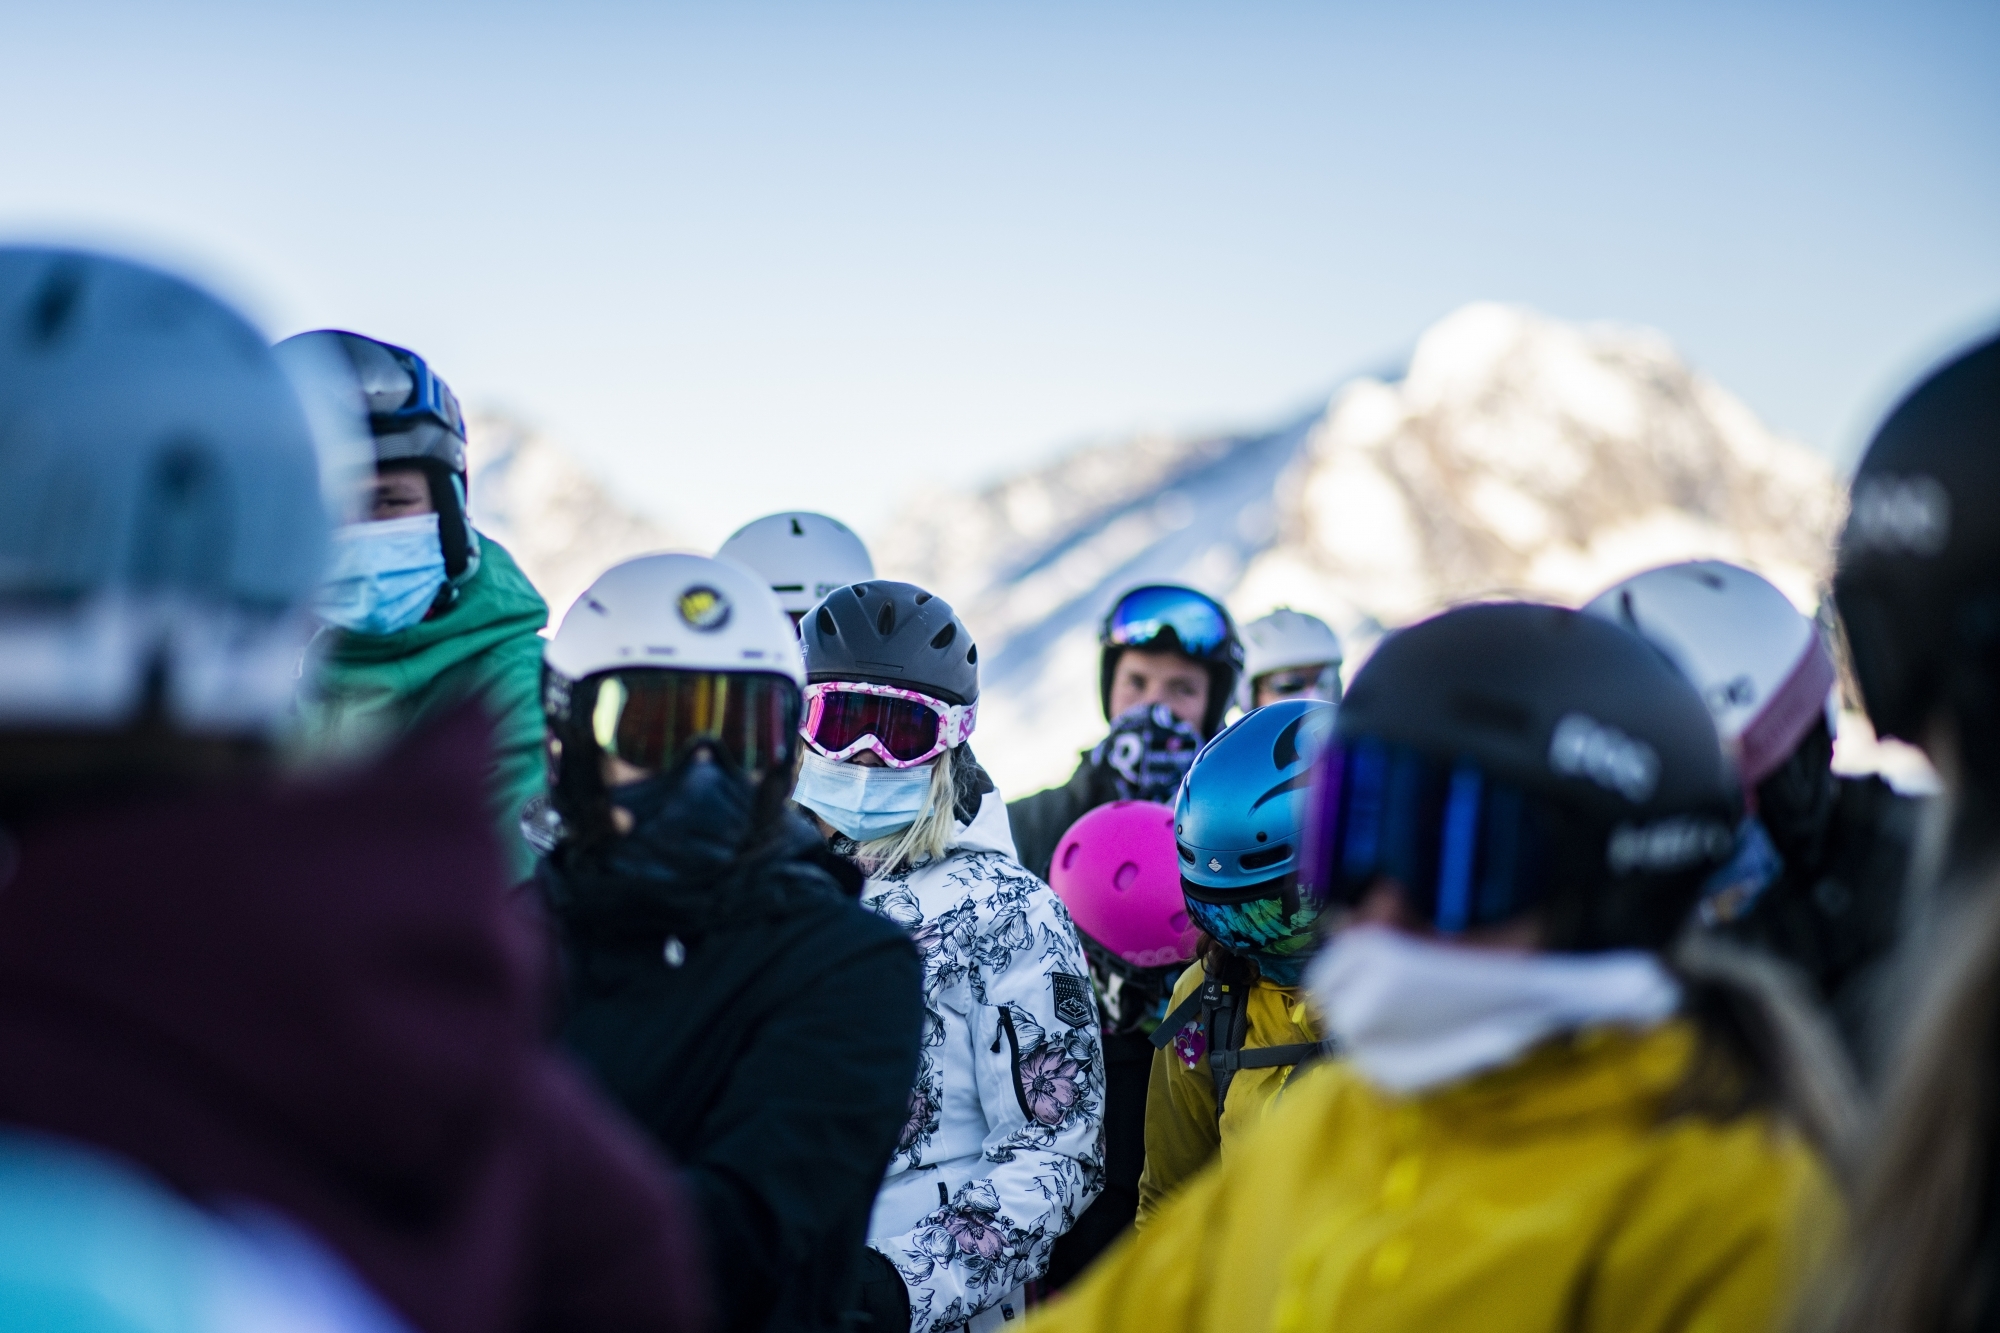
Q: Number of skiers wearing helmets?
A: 12